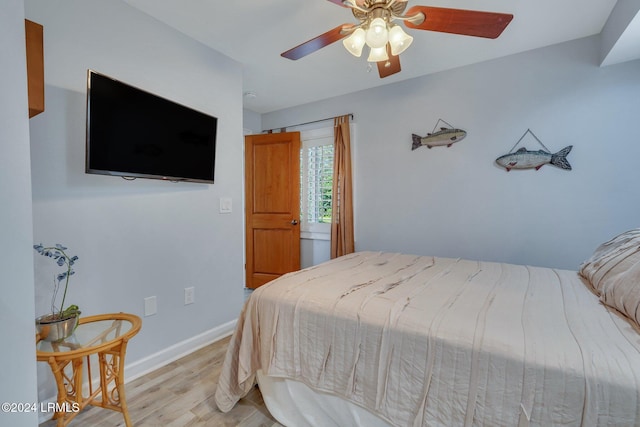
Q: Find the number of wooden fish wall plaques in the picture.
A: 2